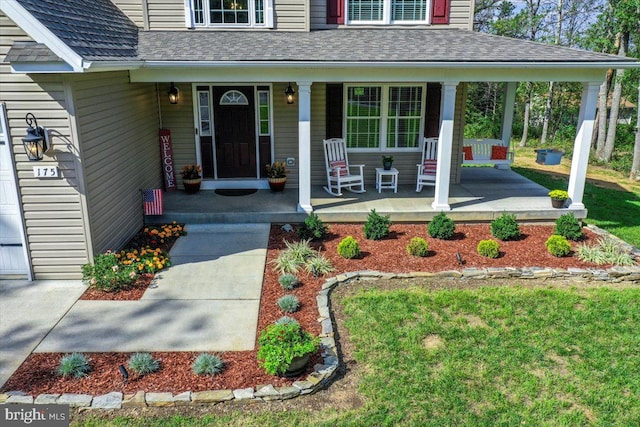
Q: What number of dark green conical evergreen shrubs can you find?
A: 5